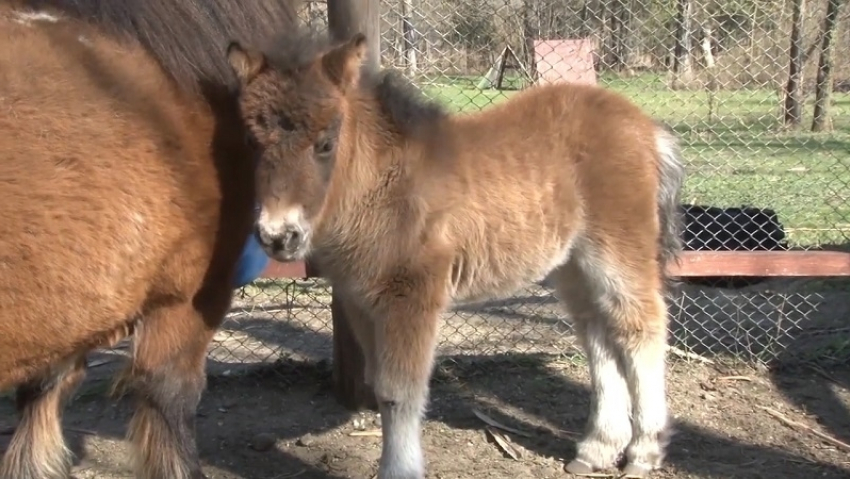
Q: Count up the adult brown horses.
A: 1